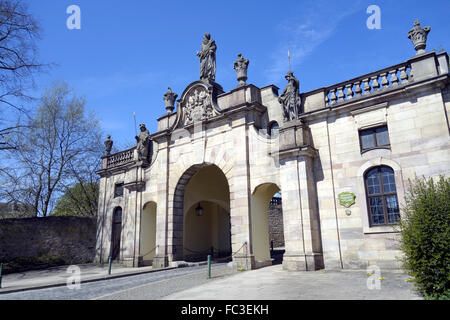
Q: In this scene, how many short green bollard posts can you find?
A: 3